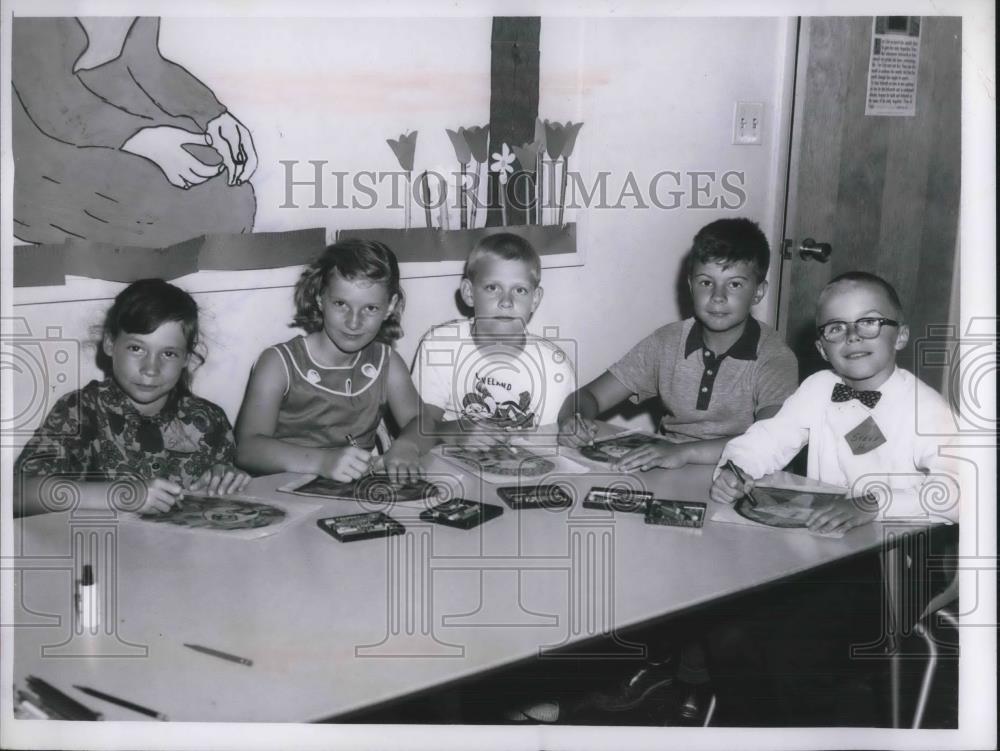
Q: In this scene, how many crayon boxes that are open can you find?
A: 5